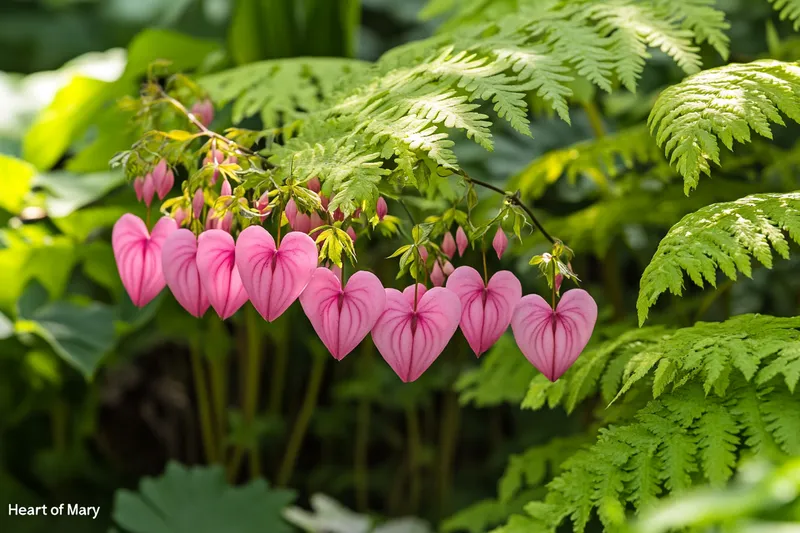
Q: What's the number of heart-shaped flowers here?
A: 8